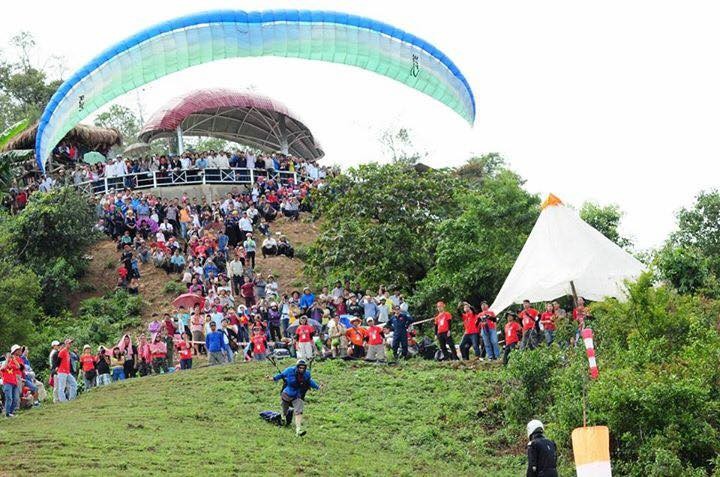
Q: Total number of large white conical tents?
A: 1